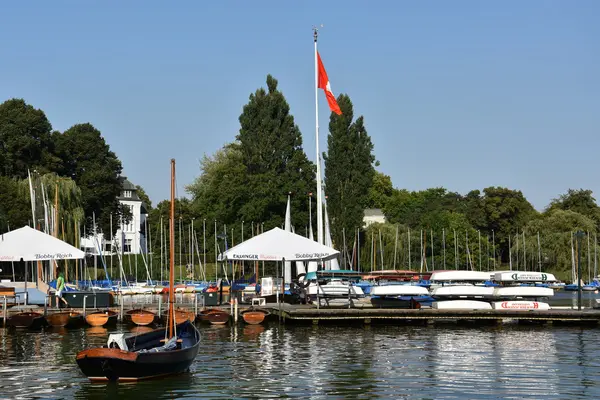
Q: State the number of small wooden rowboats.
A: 7